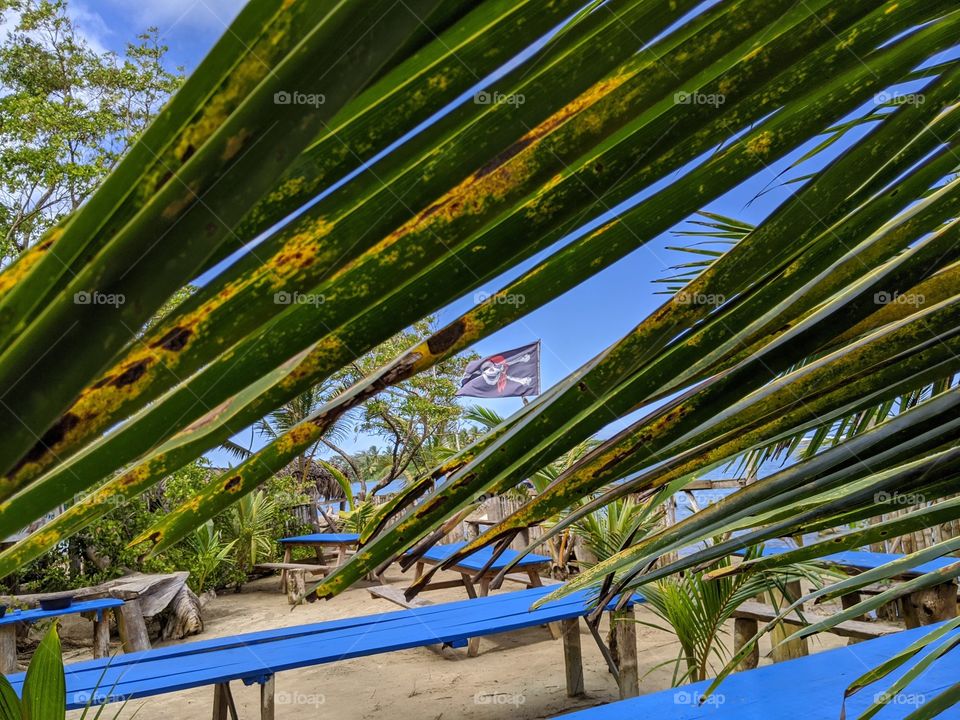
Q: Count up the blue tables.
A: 6